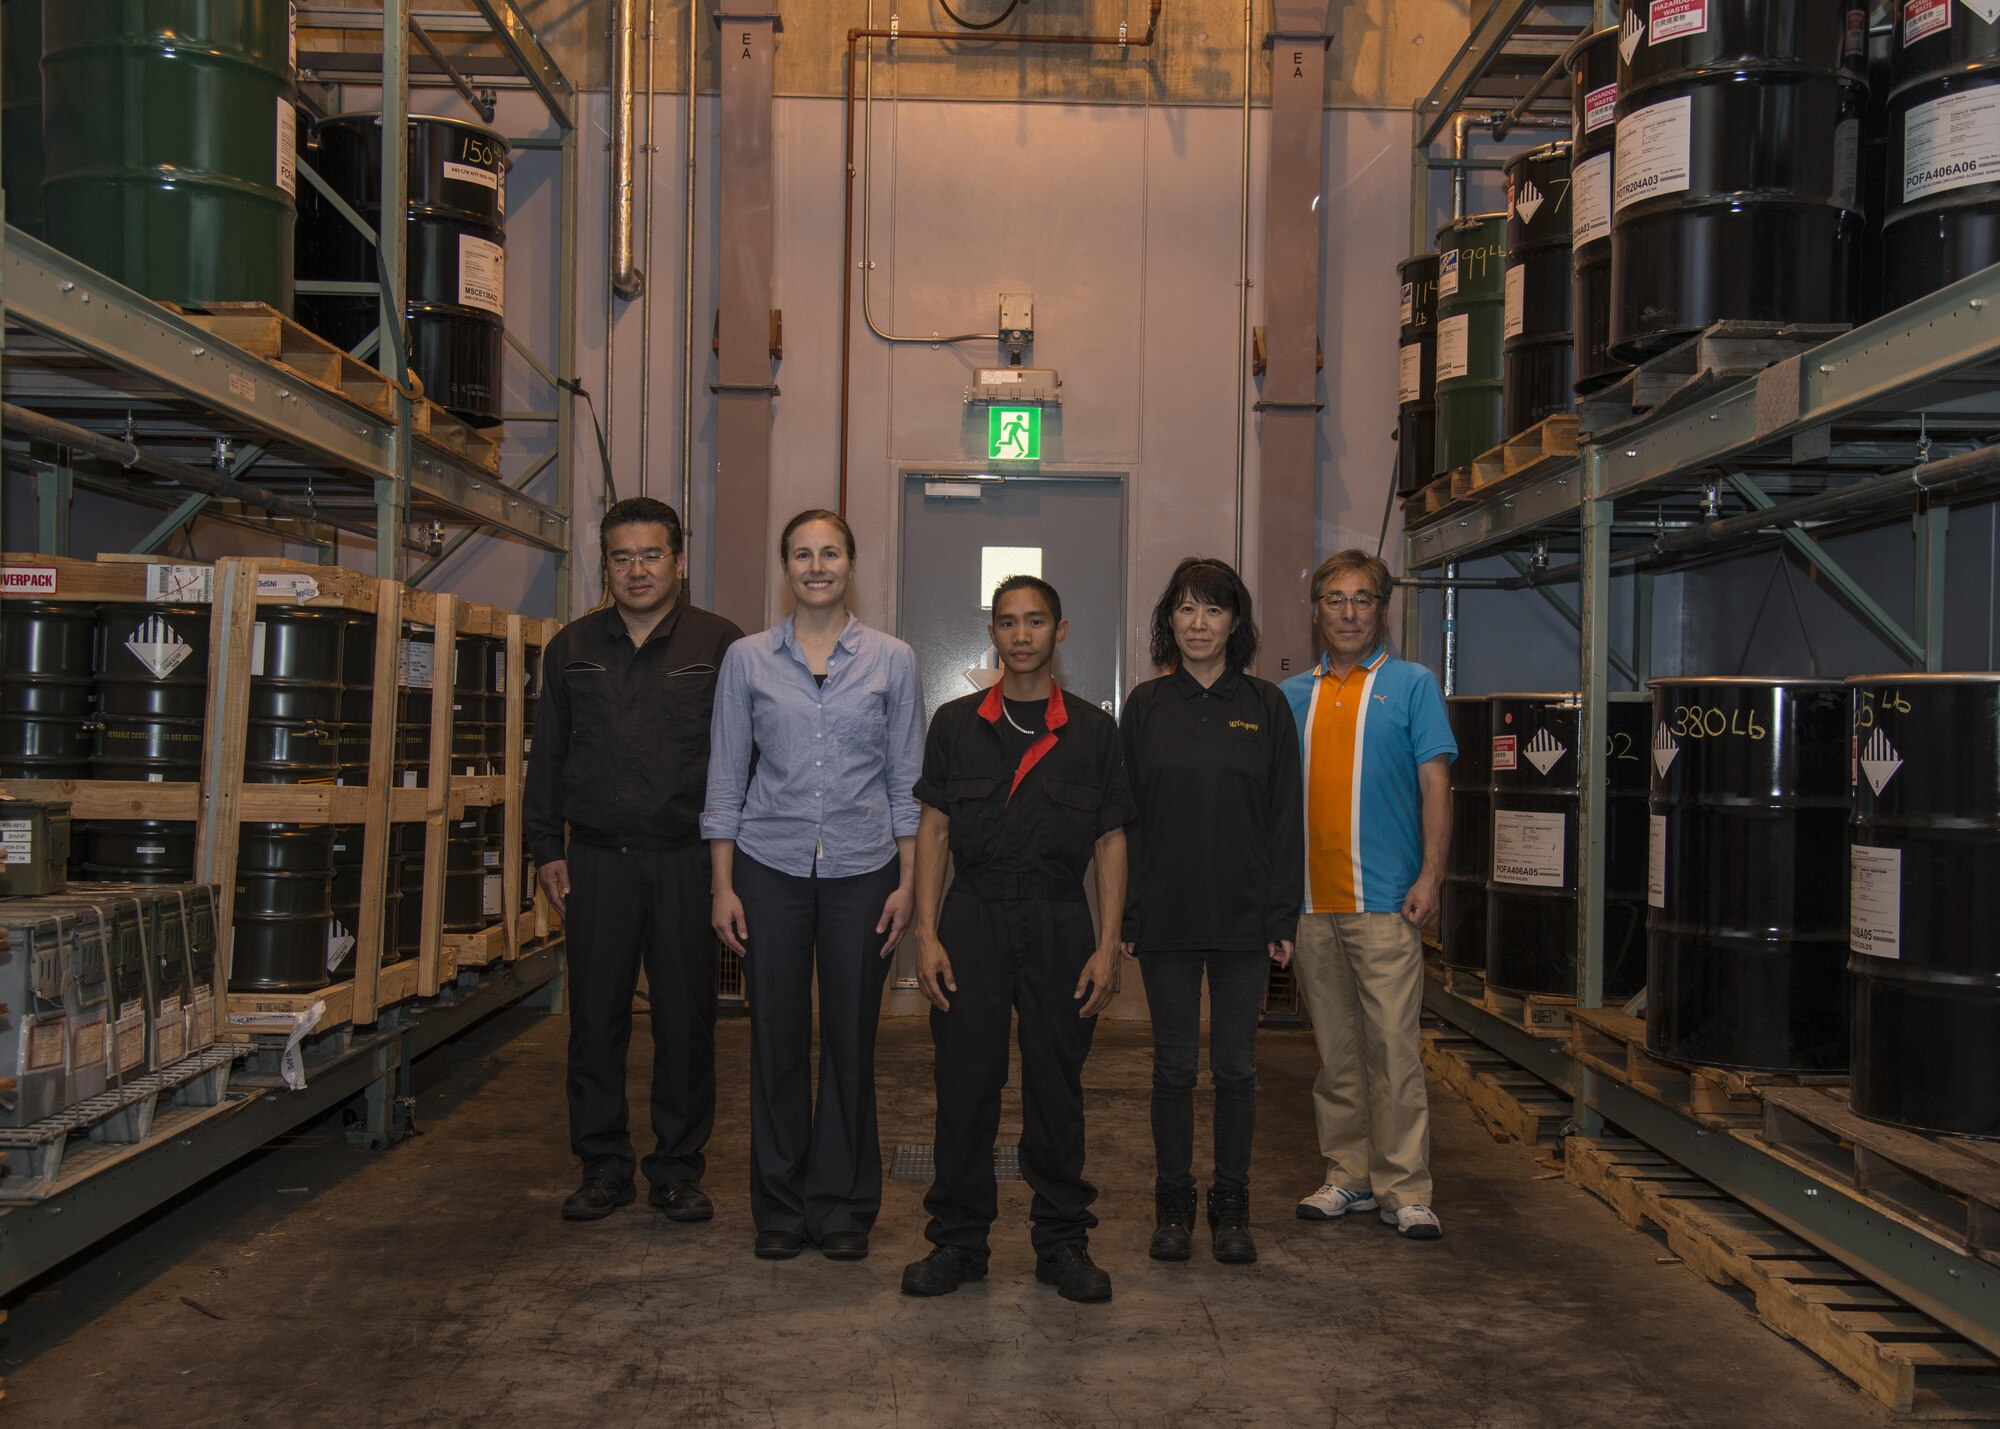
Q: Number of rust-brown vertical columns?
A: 2